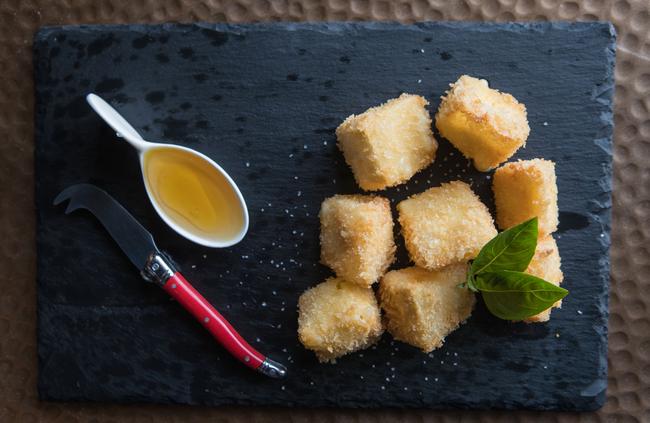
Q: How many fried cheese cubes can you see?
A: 8